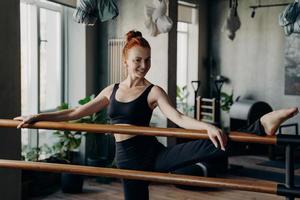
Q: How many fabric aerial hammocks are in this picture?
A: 4